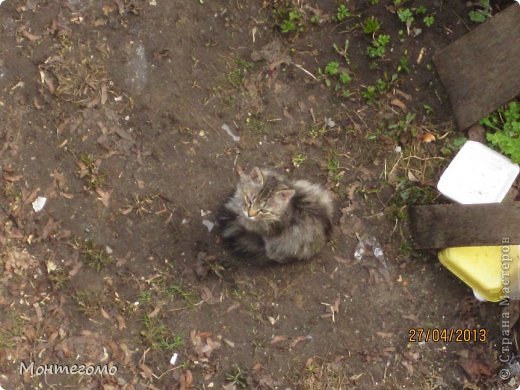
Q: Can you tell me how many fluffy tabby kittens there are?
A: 1